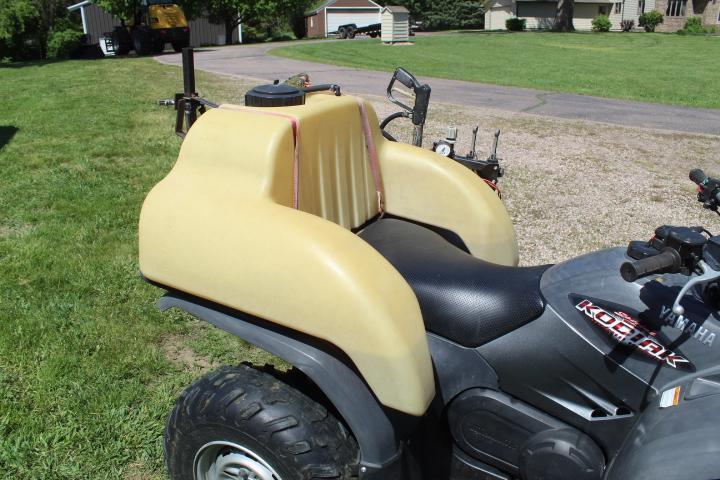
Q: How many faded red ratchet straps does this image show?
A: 2